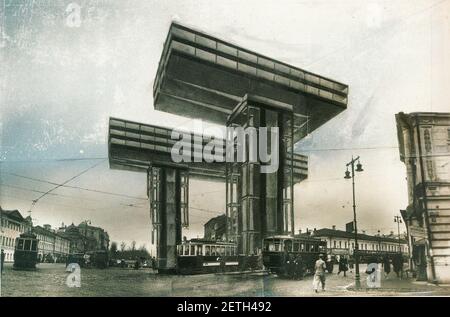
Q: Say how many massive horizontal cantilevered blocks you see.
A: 2